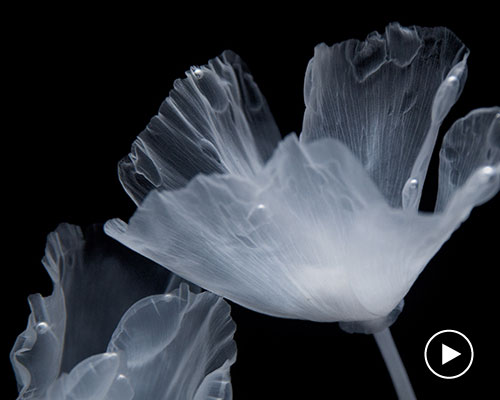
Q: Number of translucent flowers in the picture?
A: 2